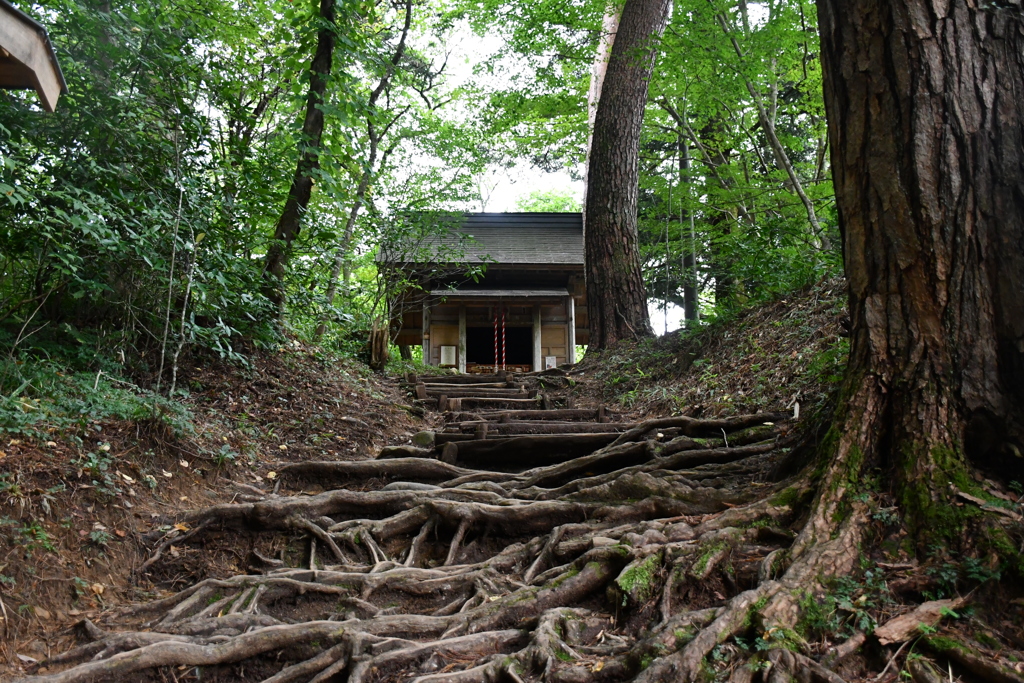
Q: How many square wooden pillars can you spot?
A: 4